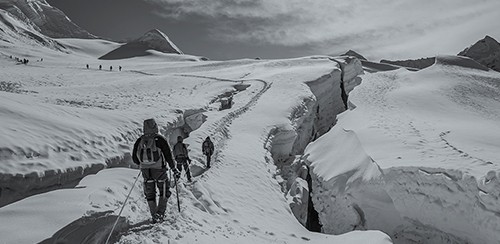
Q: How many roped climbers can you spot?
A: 3